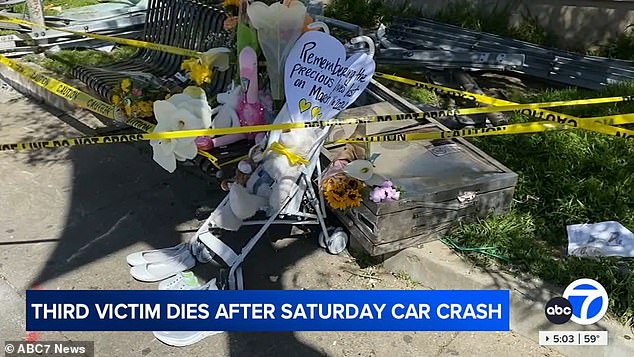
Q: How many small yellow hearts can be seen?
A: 2